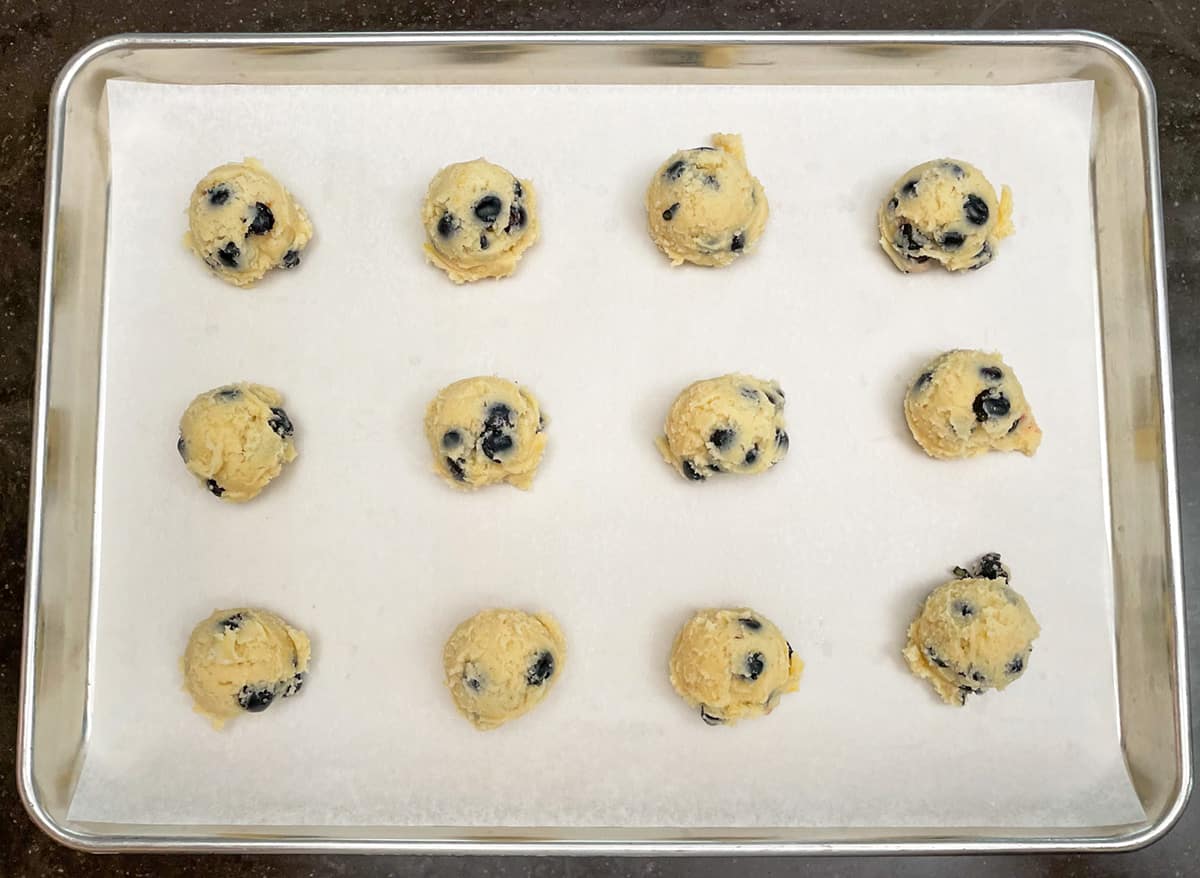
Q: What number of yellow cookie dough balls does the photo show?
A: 12